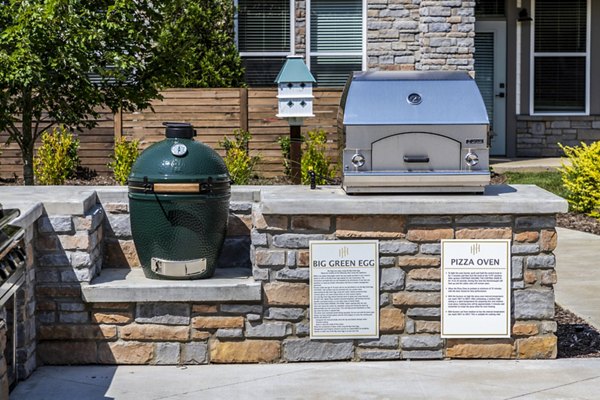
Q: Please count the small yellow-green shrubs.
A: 5